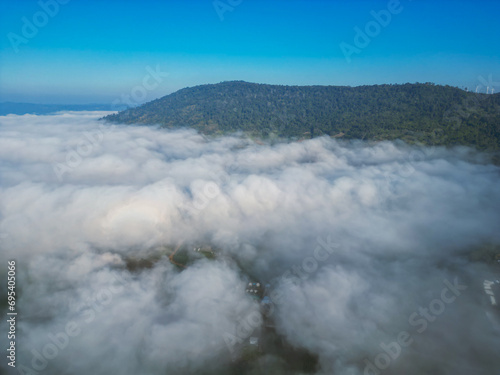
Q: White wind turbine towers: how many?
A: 3